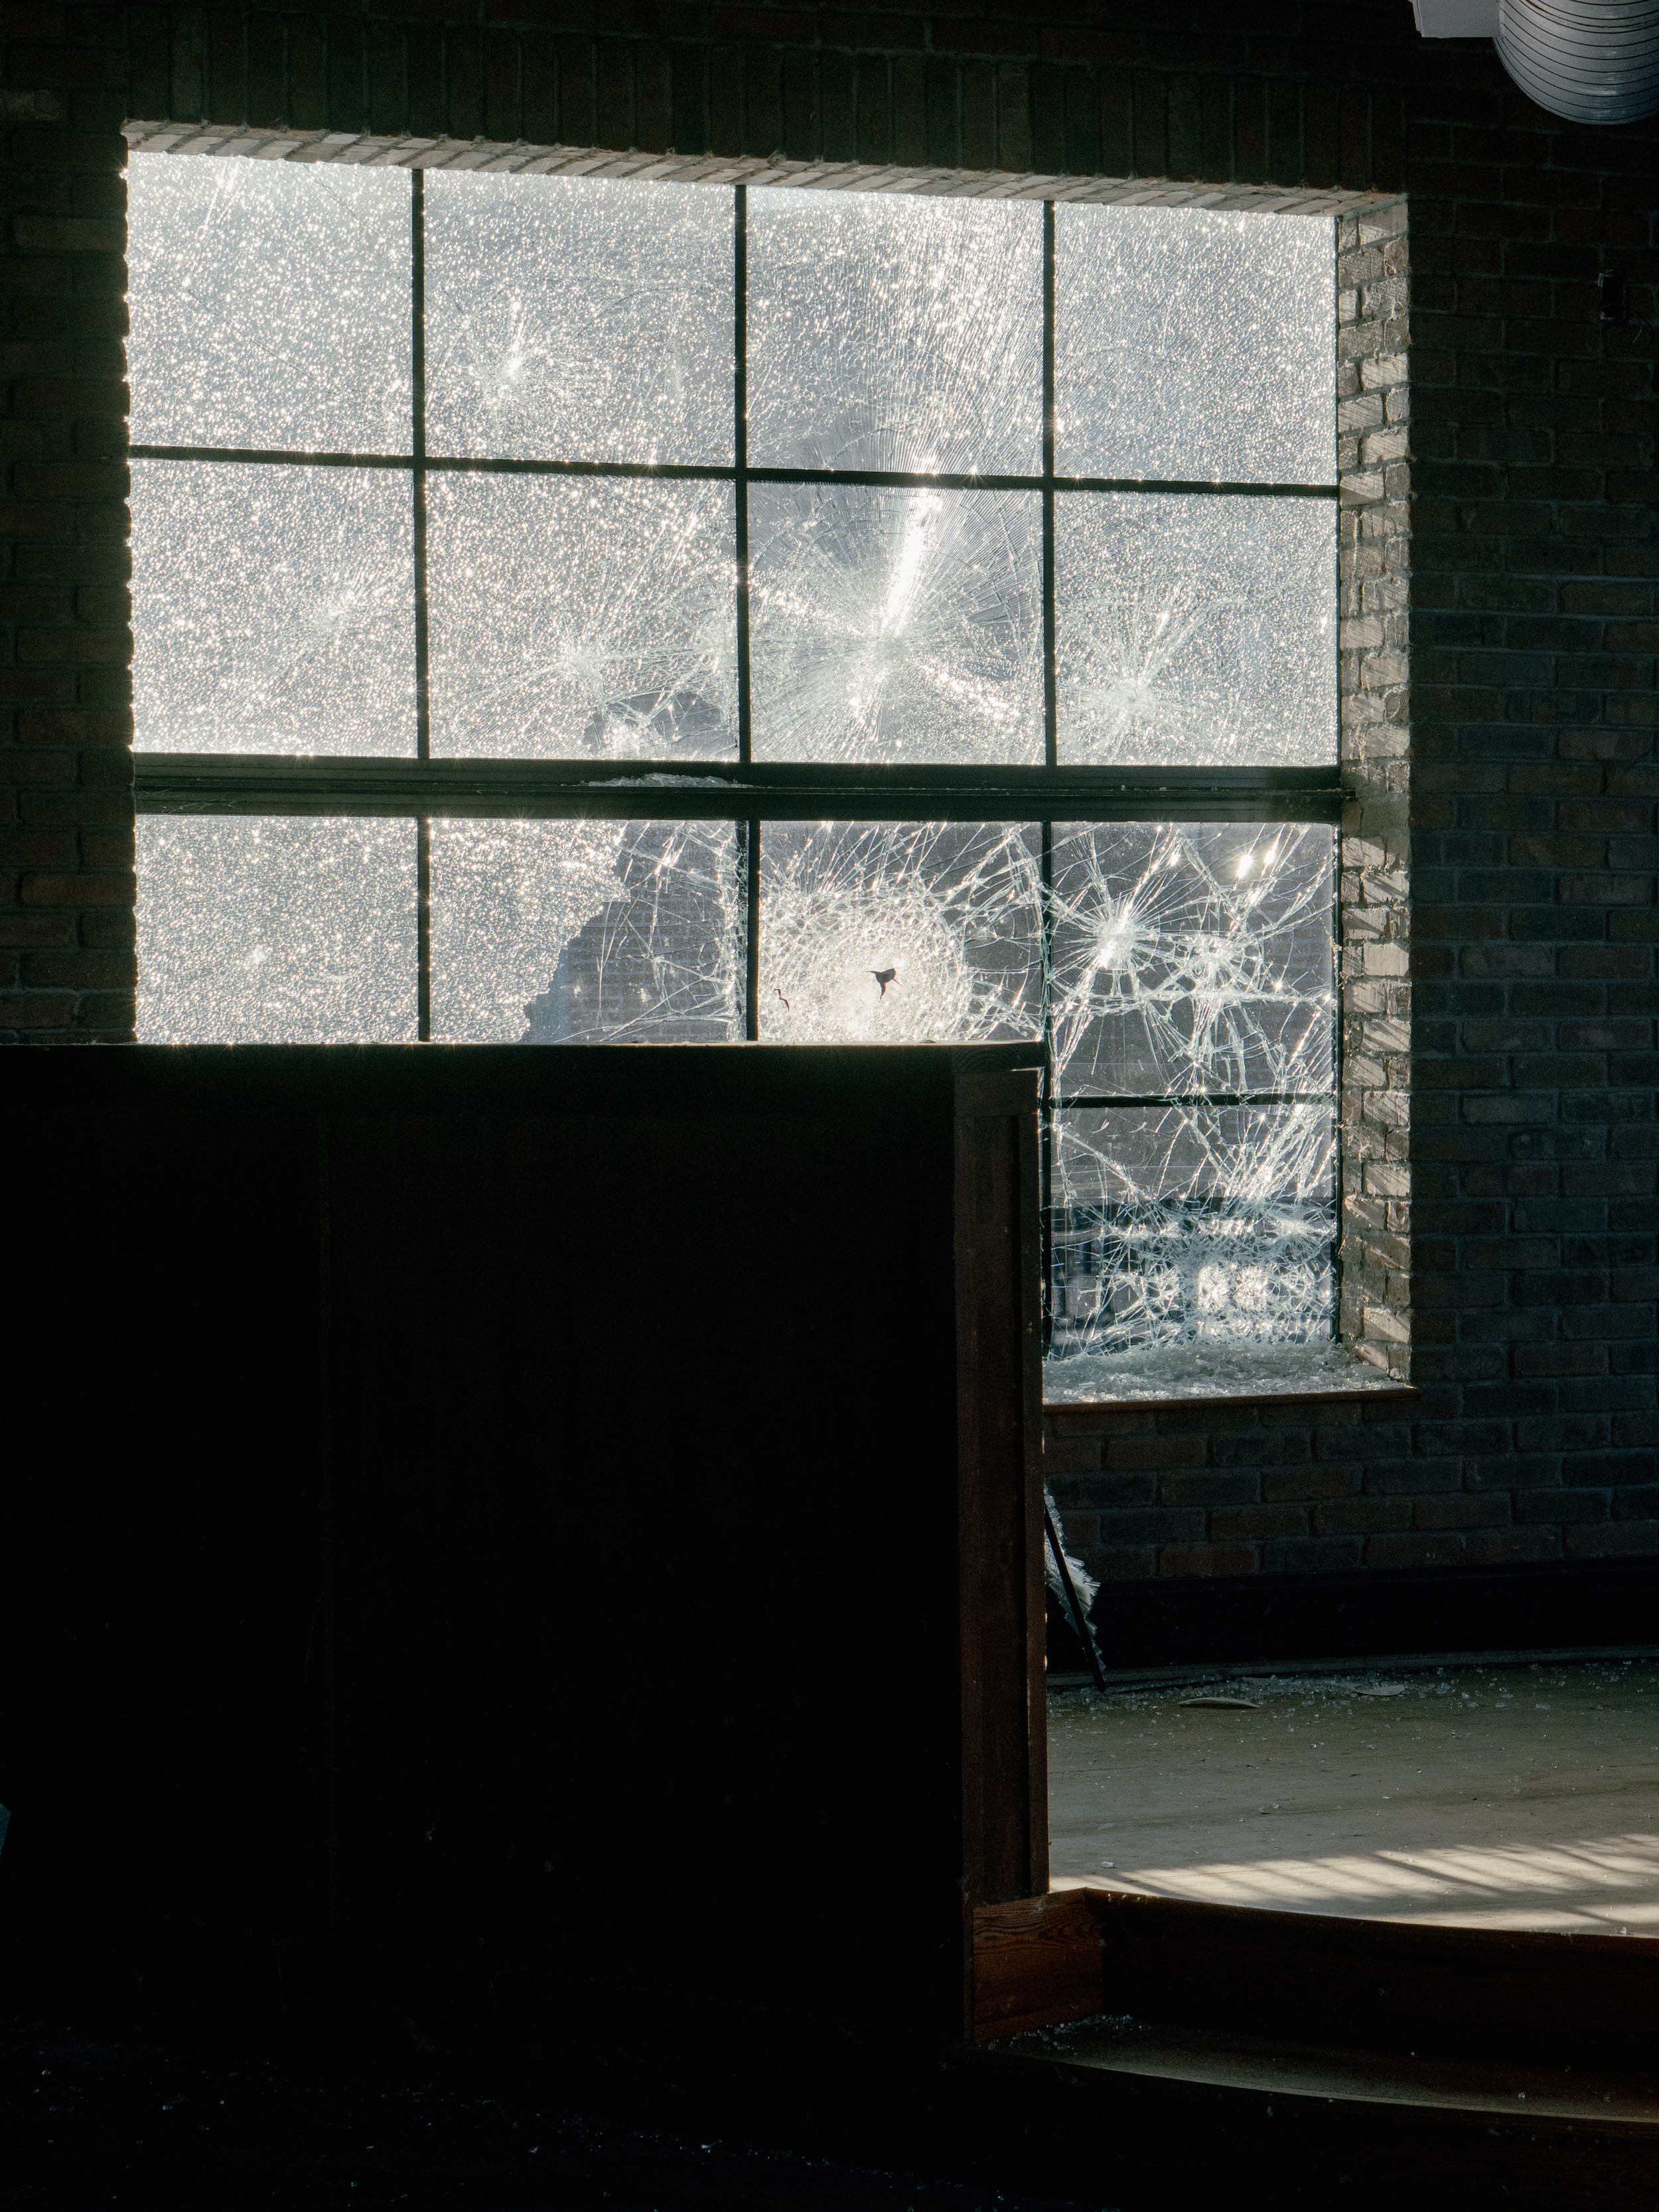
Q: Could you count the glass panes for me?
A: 13